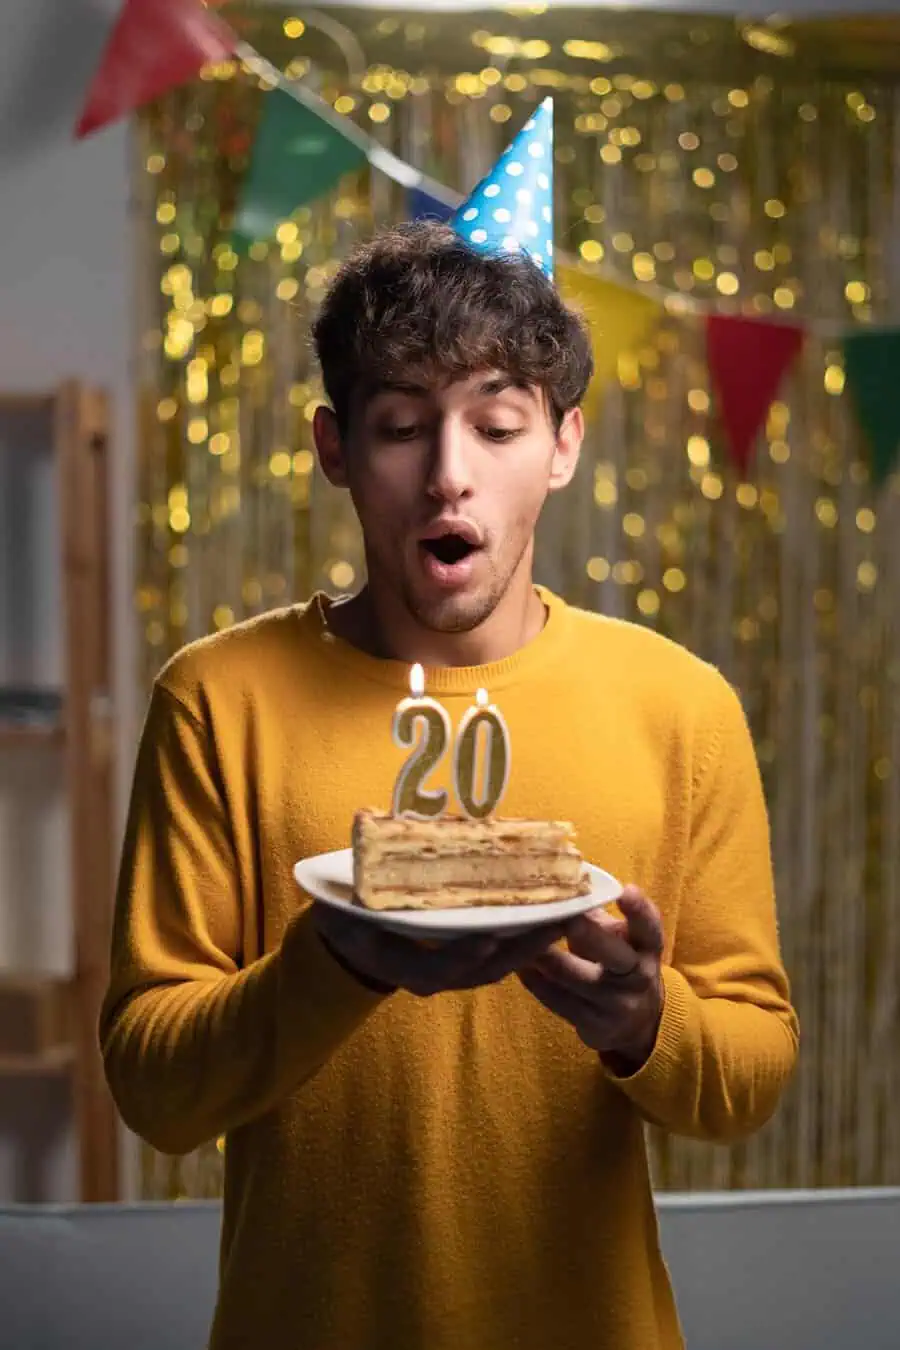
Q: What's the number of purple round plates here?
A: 0